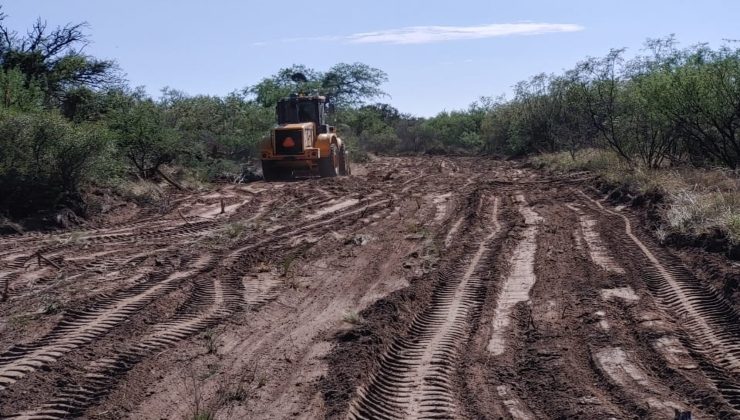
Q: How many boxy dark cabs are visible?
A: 1